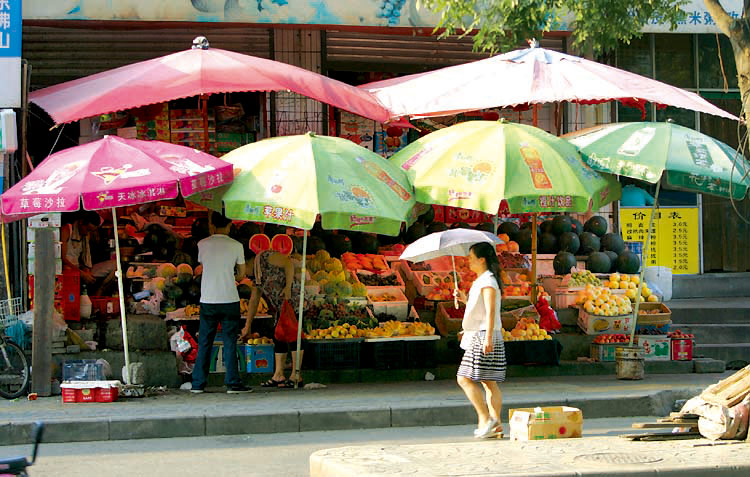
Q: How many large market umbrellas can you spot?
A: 6